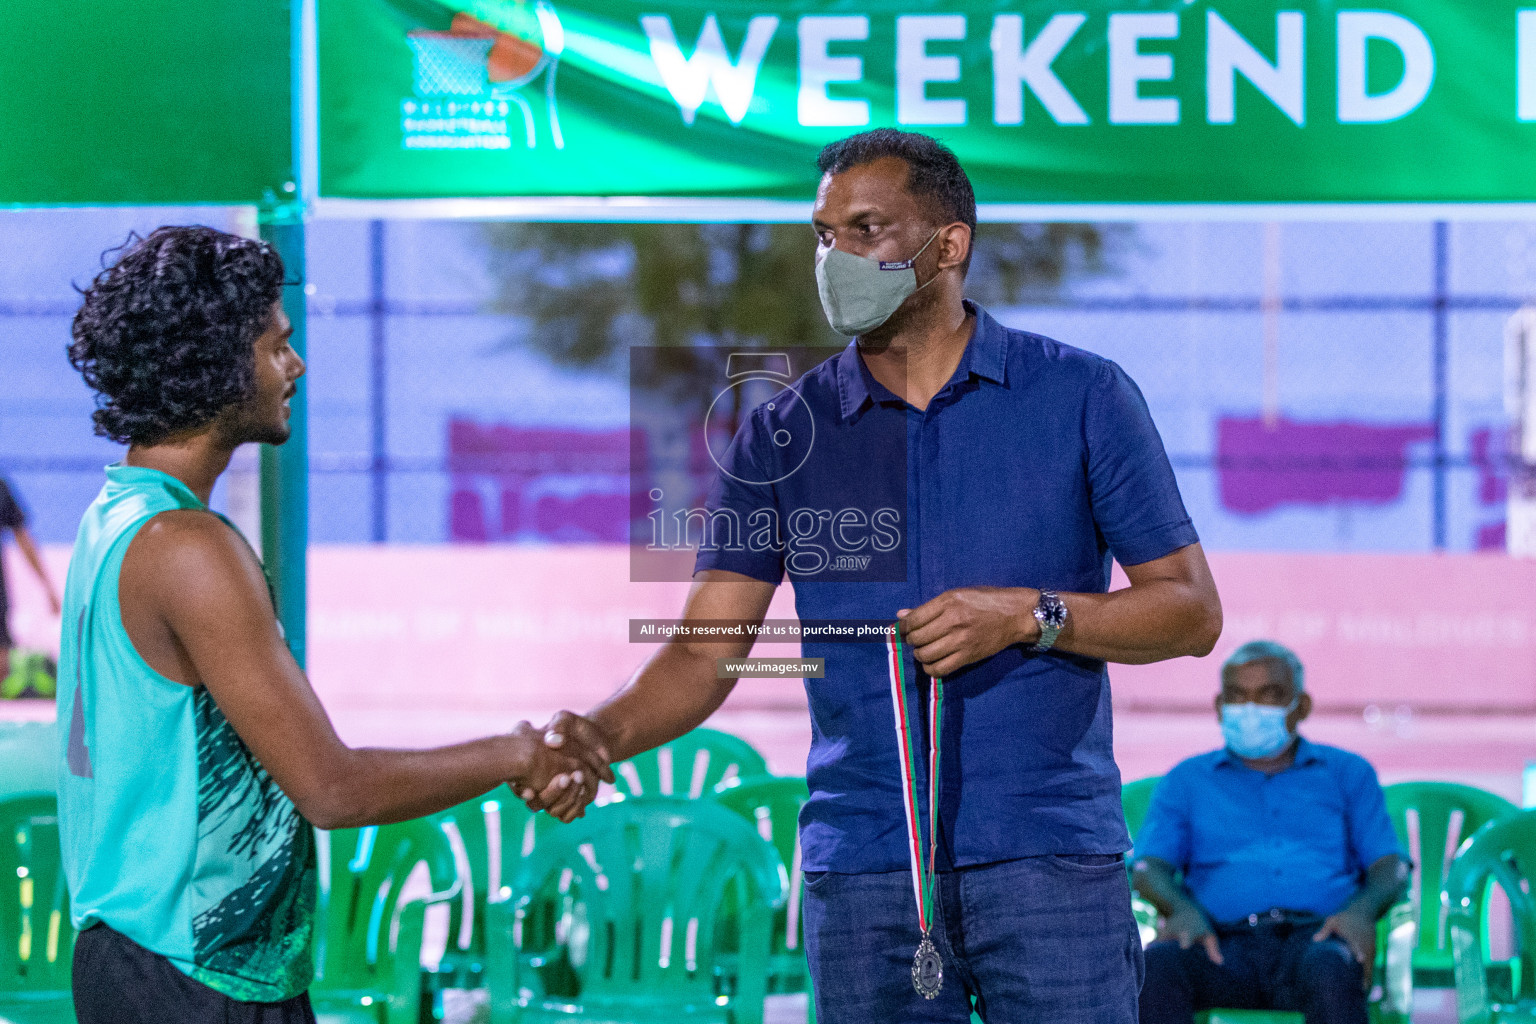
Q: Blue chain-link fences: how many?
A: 1